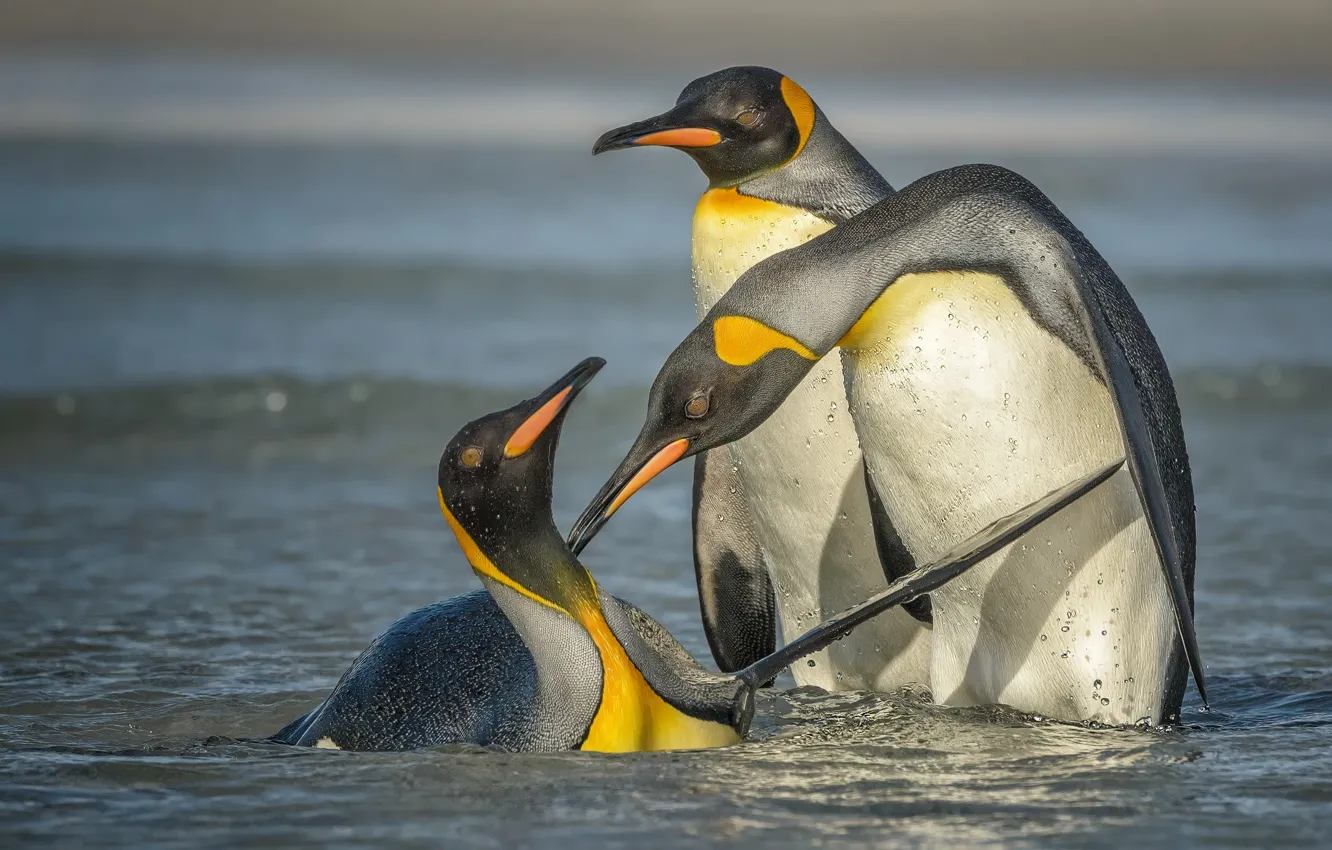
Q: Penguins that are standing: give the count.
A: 2